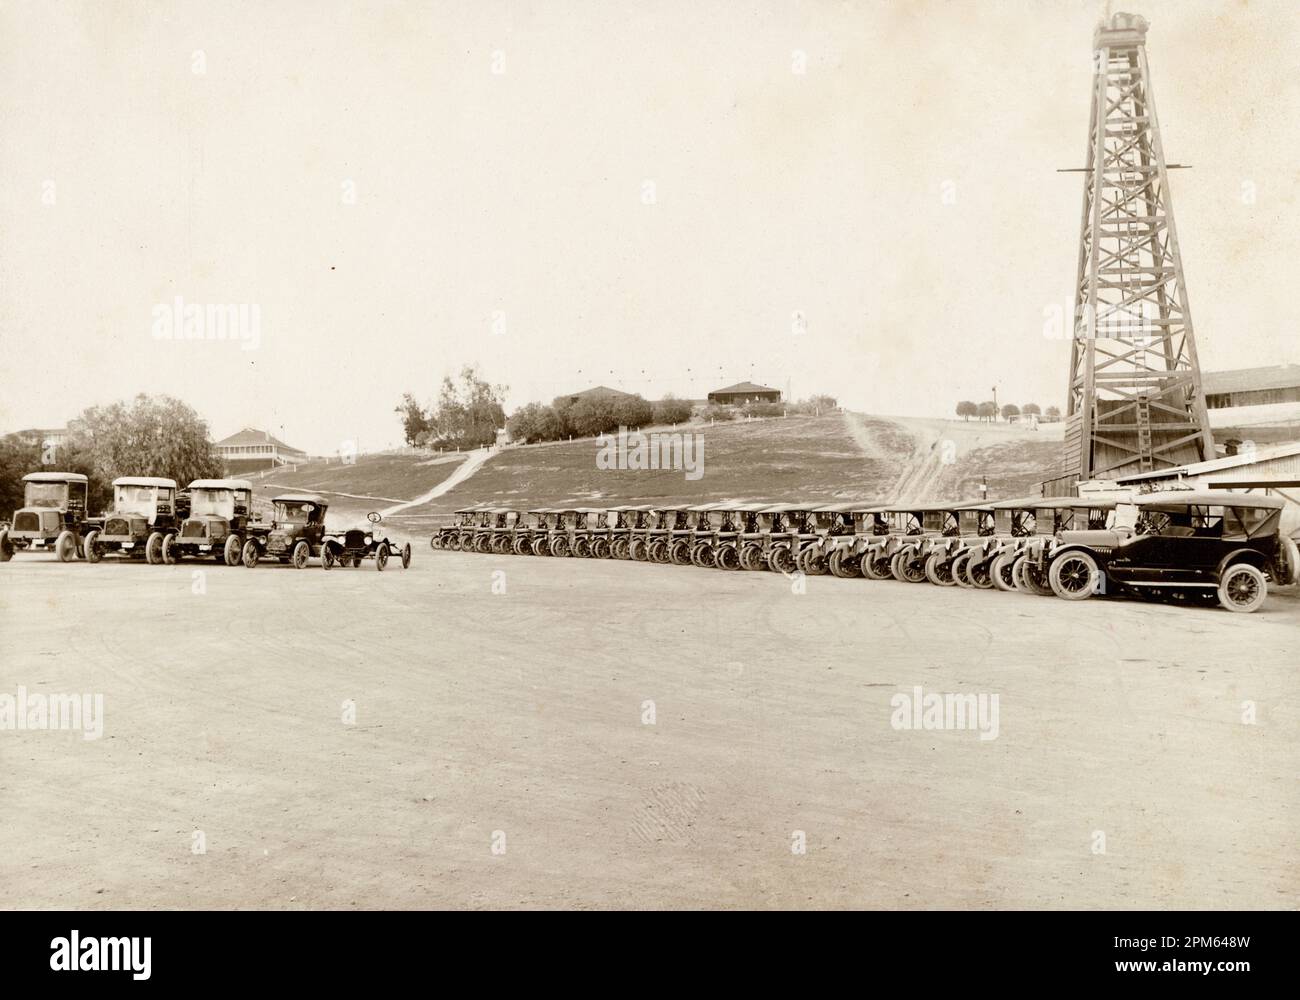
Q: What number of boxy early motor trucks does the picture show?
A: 3